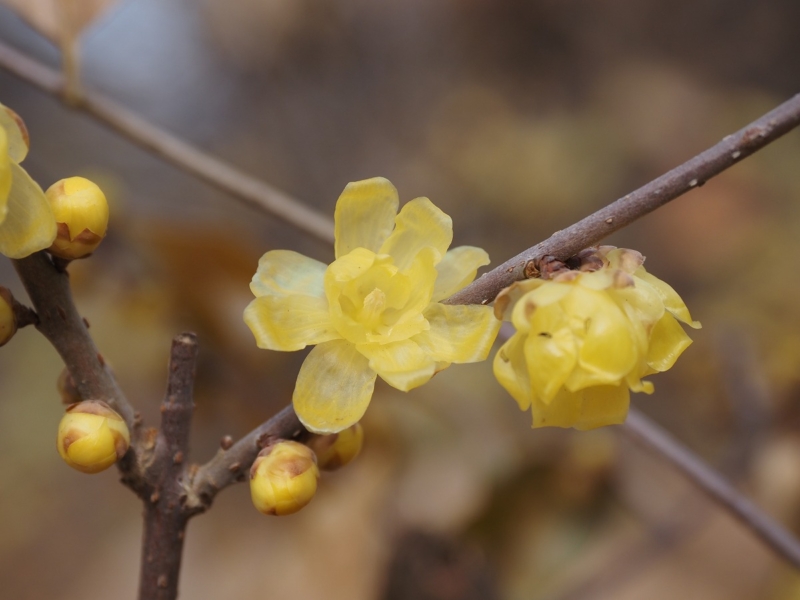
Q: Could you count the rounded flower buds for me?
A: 5